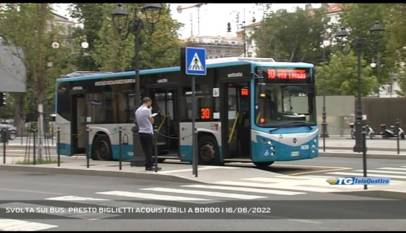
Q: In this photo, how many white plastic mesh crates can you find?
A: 0